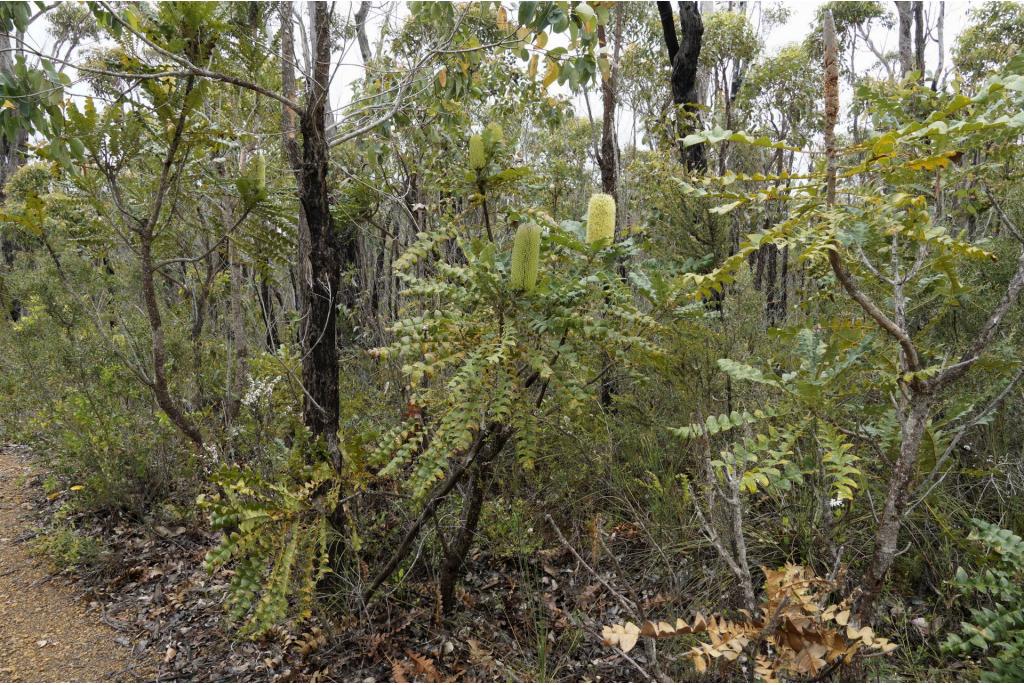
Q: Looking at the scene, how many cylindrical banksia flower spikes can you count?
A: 5